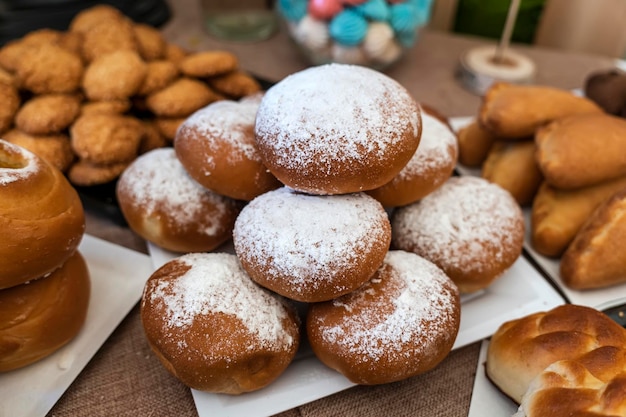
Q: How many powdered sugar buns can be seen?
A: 8